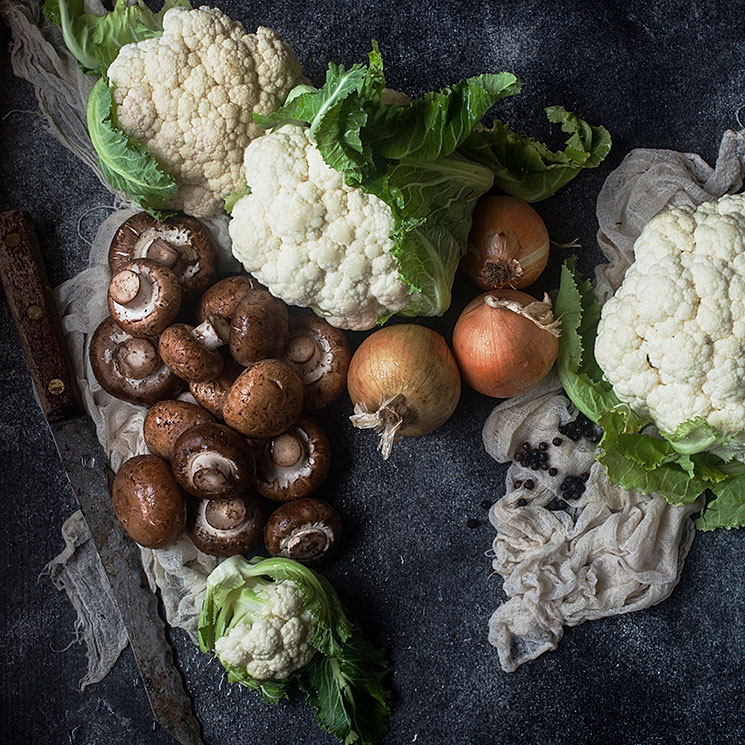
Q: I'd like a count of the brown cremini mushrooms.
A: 15